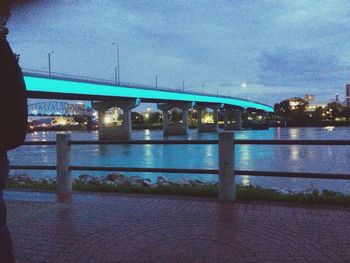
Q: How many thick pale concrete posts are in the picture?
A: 2